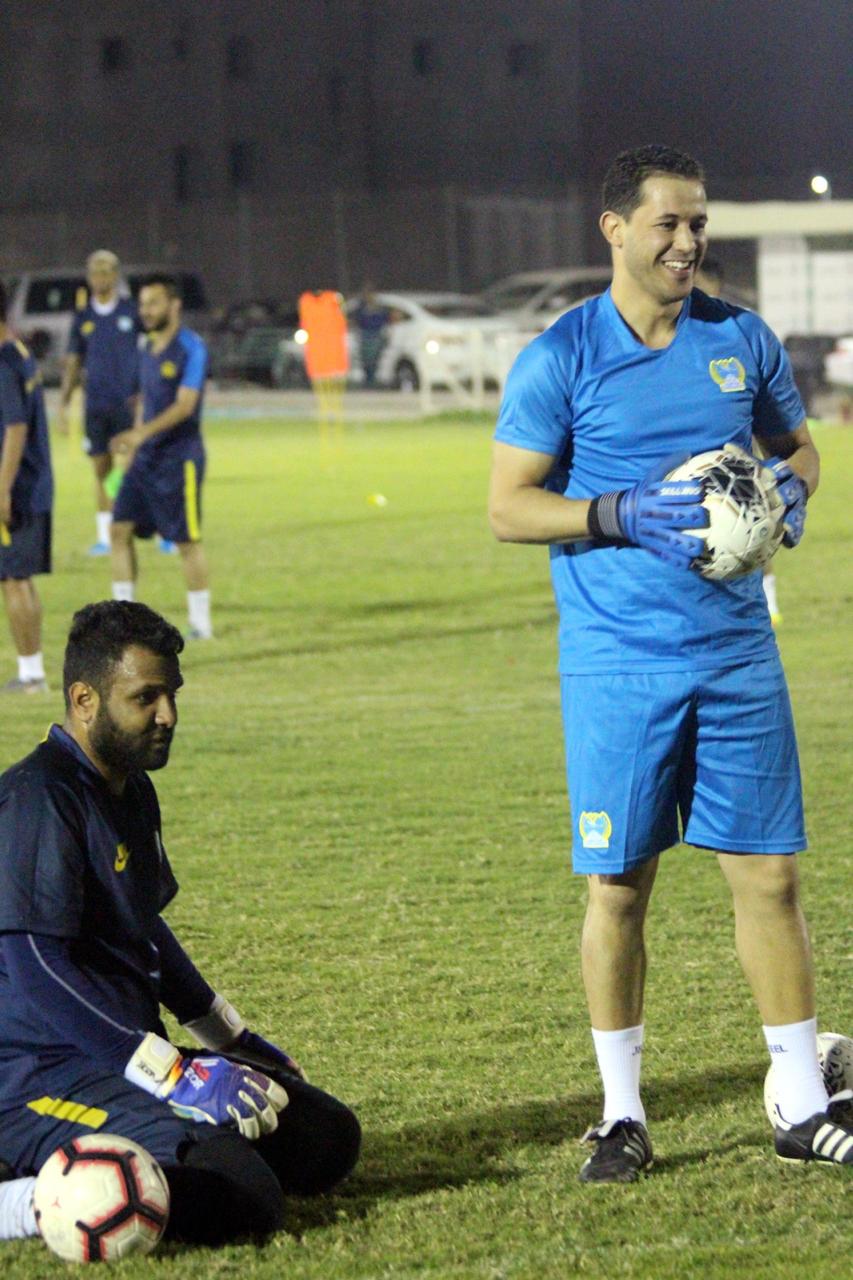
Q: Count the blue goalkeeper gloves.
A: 4